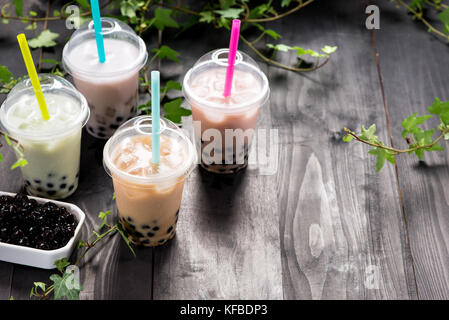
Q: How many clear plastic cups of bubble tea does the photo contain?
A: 4